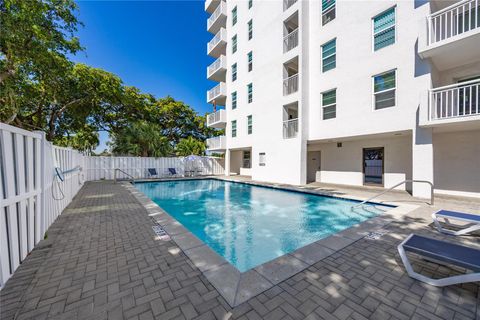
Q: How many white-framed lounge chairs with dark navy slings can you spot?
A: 4